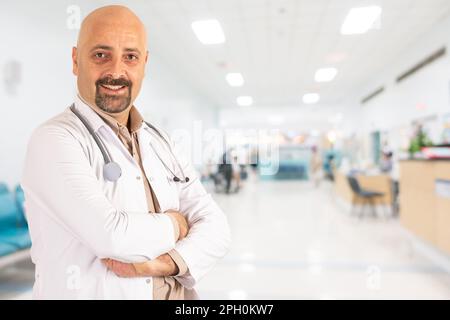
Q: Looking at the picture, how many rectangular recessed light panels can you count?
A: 6